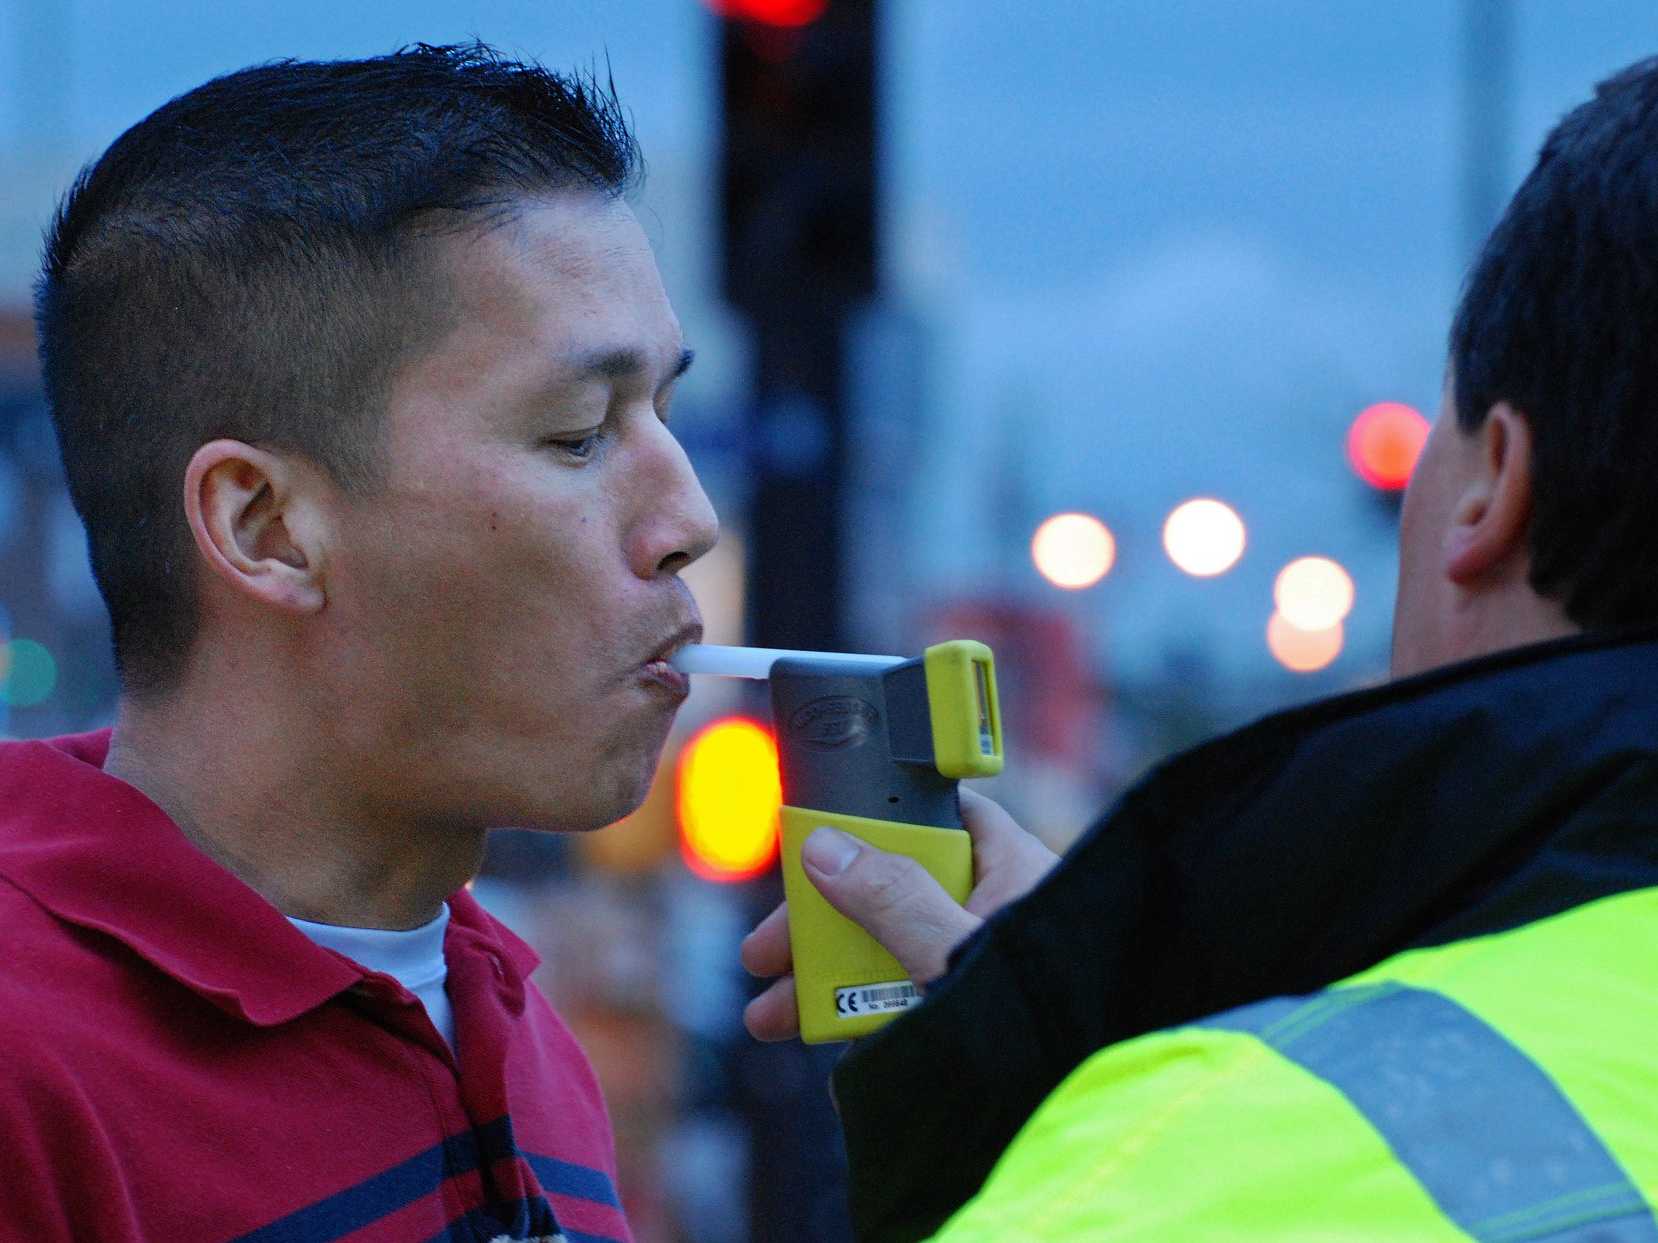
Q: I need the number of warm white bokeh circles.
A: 4